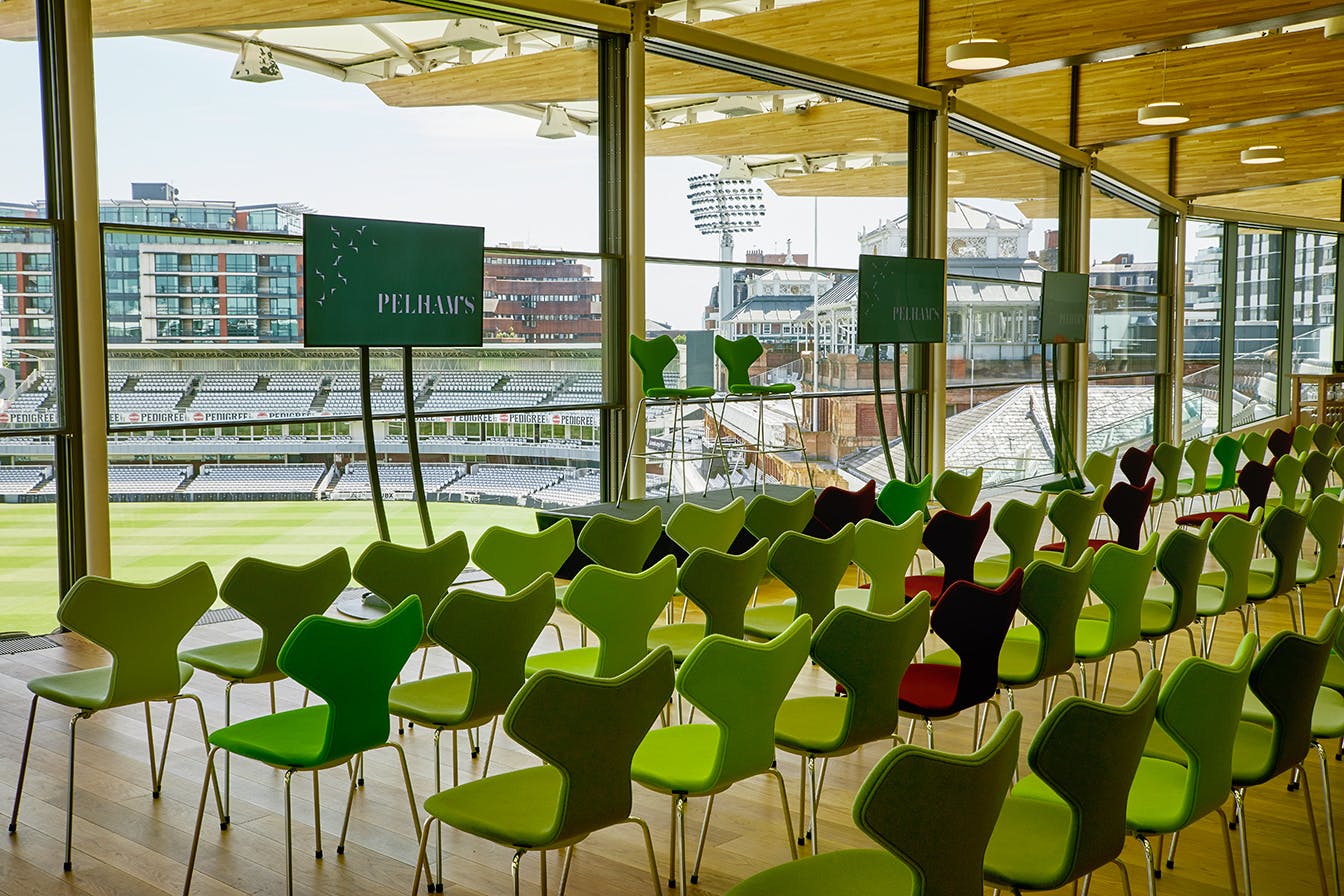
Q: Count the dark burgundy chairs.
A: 7